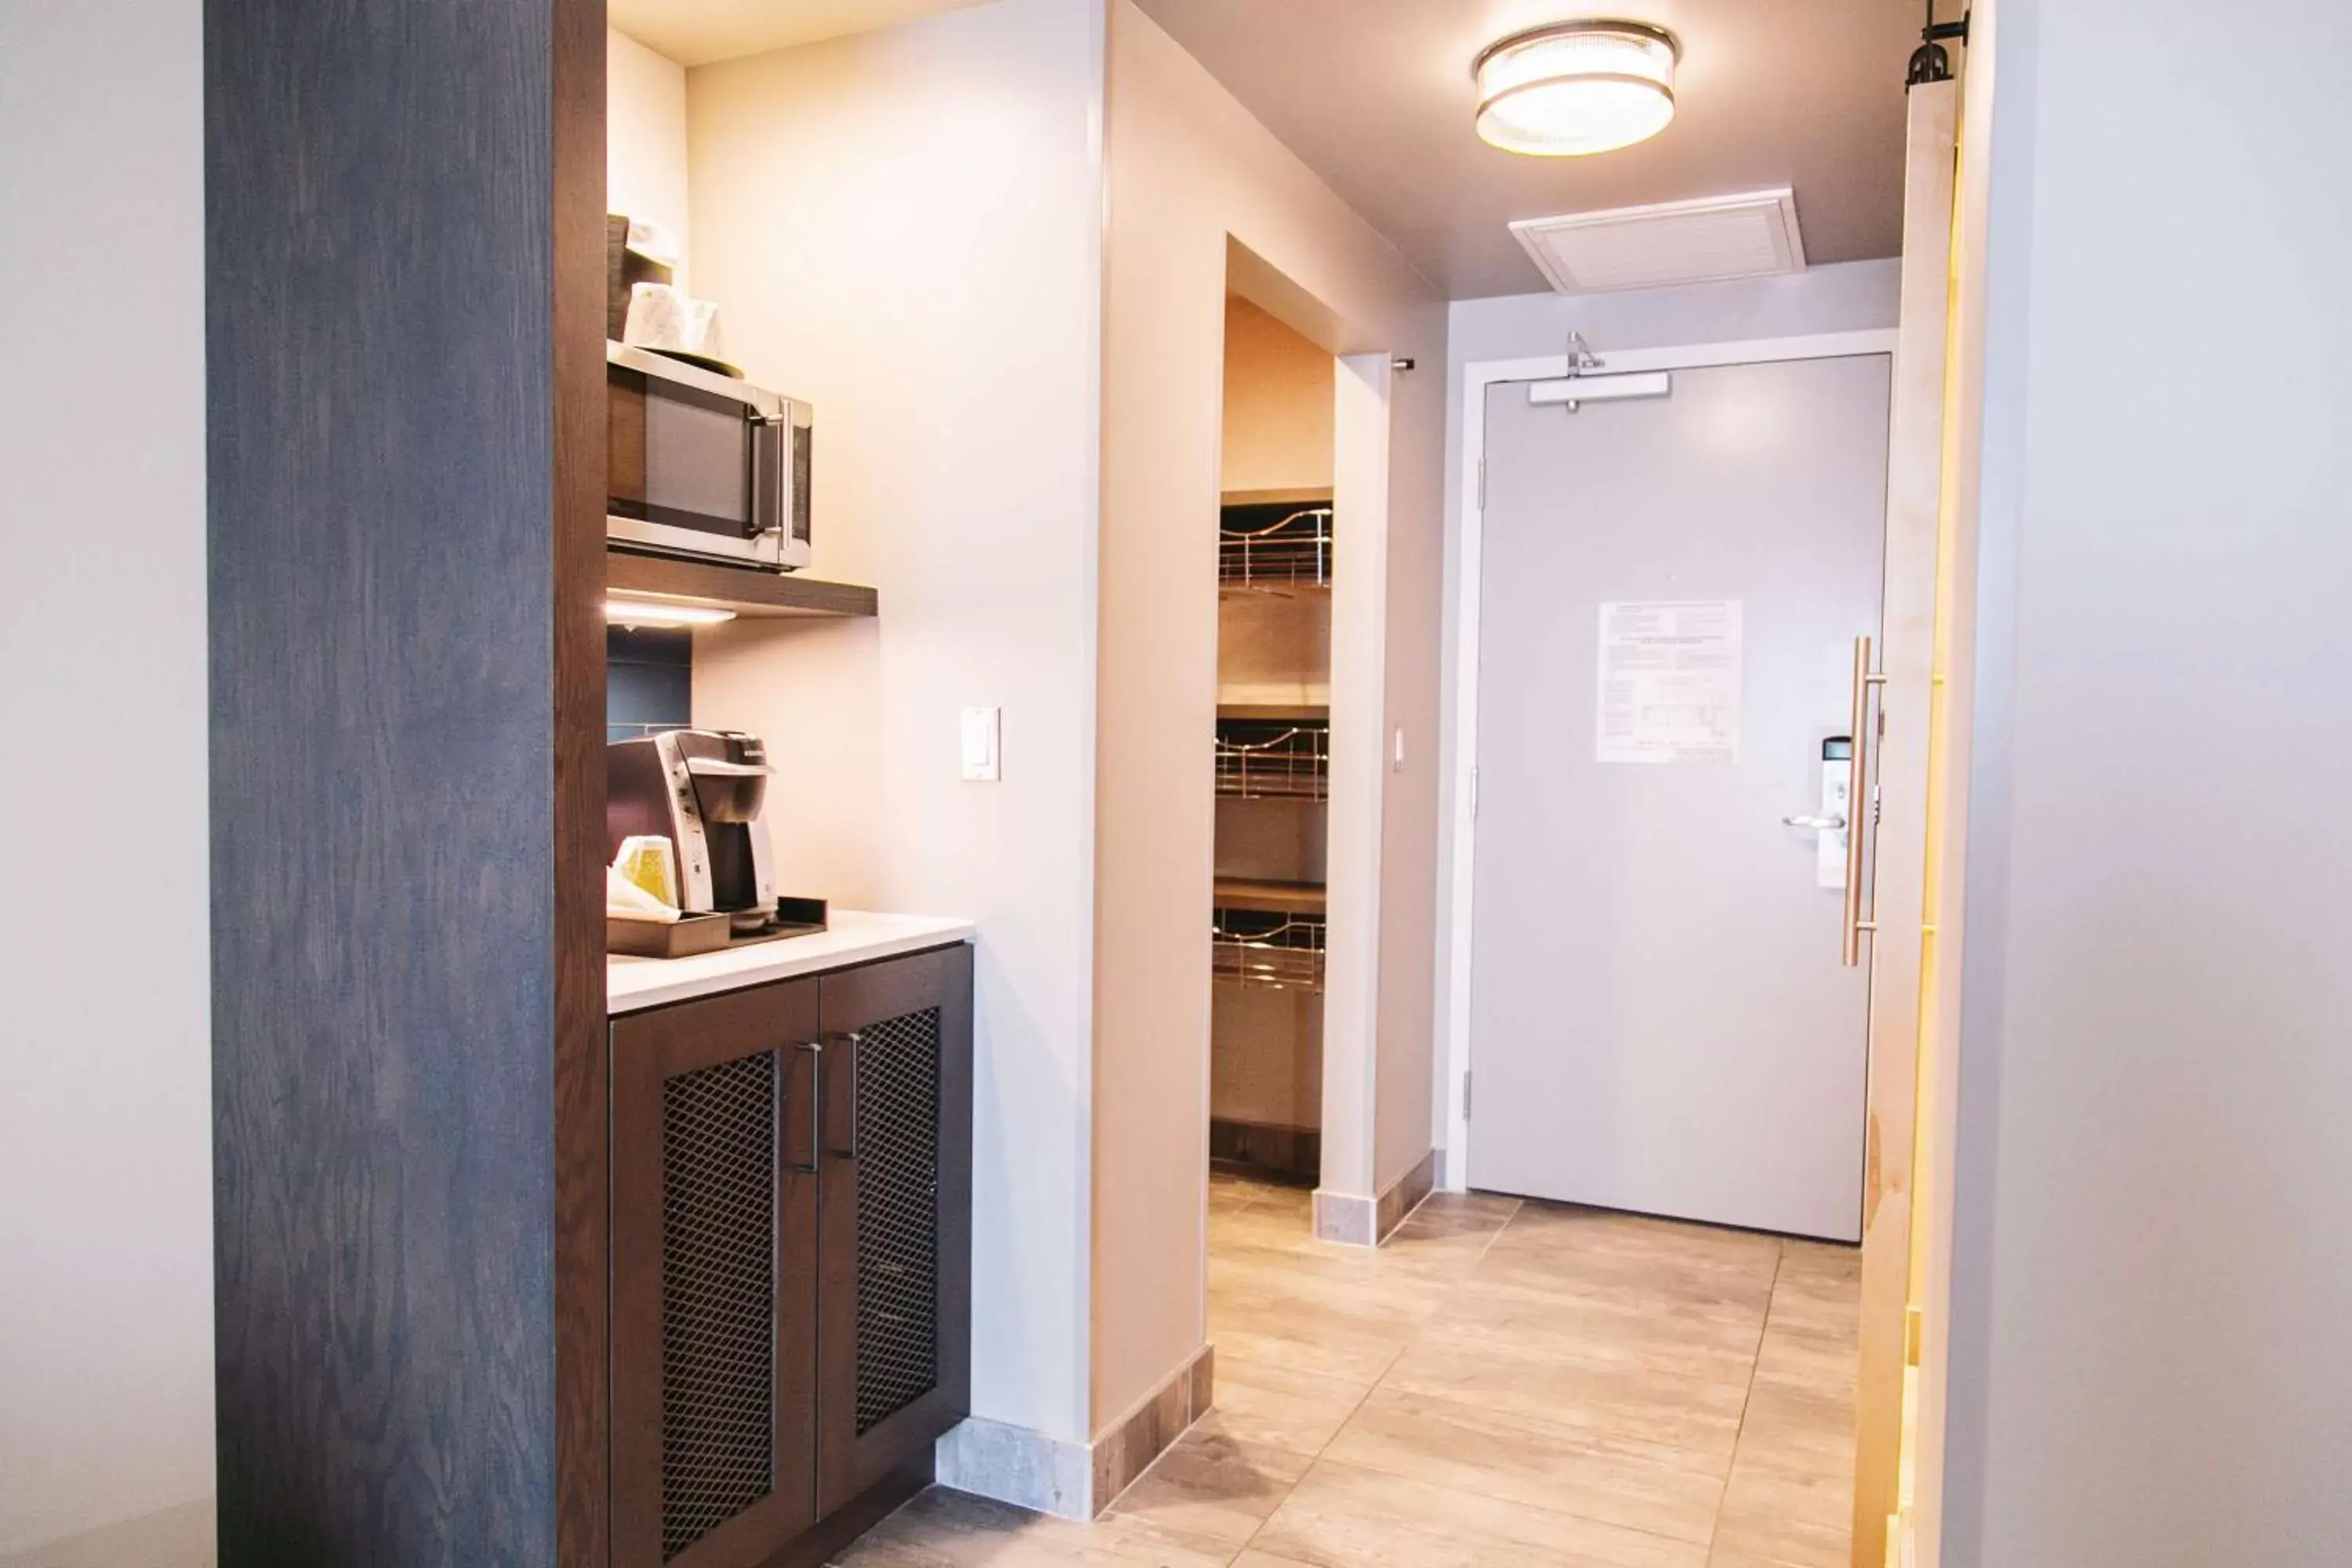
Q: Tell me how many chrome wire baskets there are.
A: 3